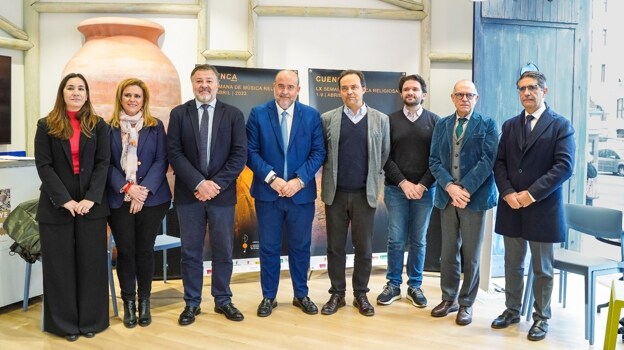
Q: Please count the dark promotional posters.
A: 2